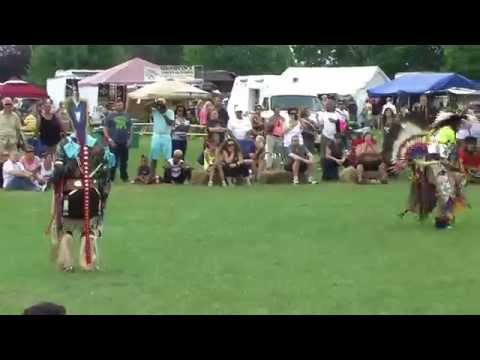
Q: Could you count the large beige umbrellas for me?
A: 1